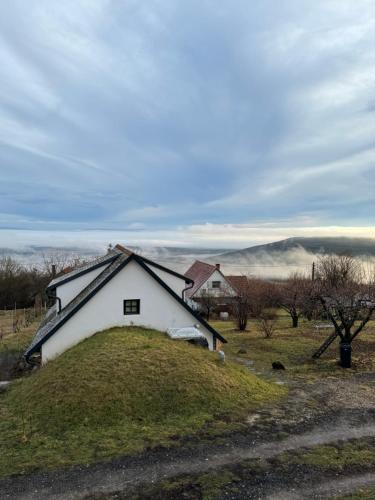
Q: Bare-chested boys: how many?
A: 0